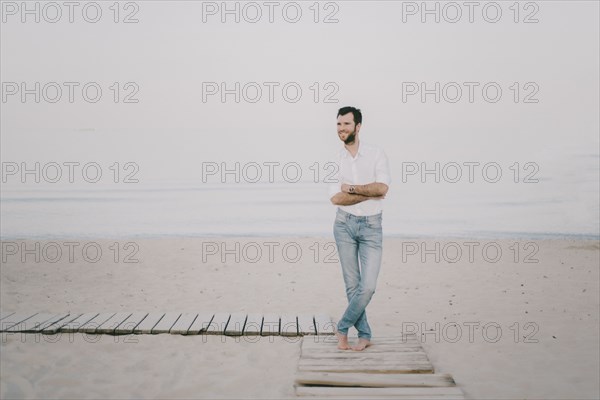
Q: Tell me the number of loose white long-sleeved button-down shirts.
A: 1